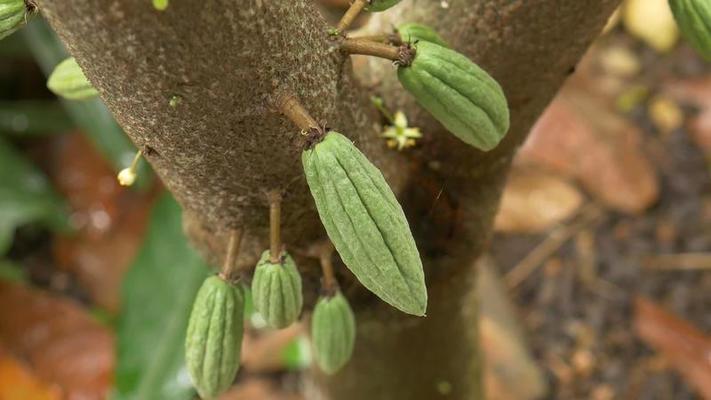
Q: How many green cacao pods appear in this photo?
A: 10